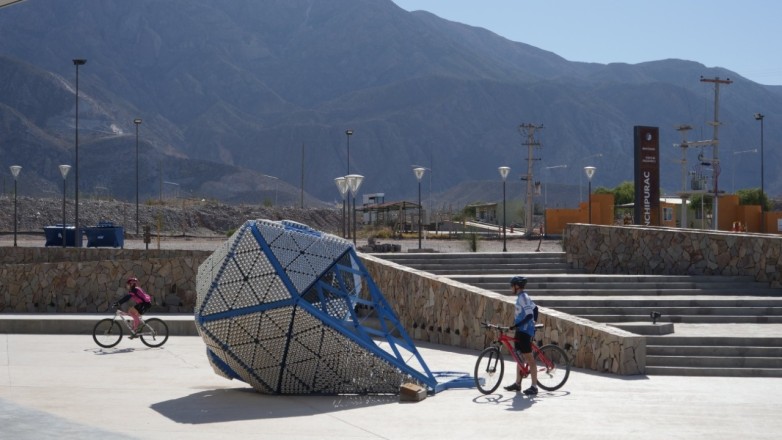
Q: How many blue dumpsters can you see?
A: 2